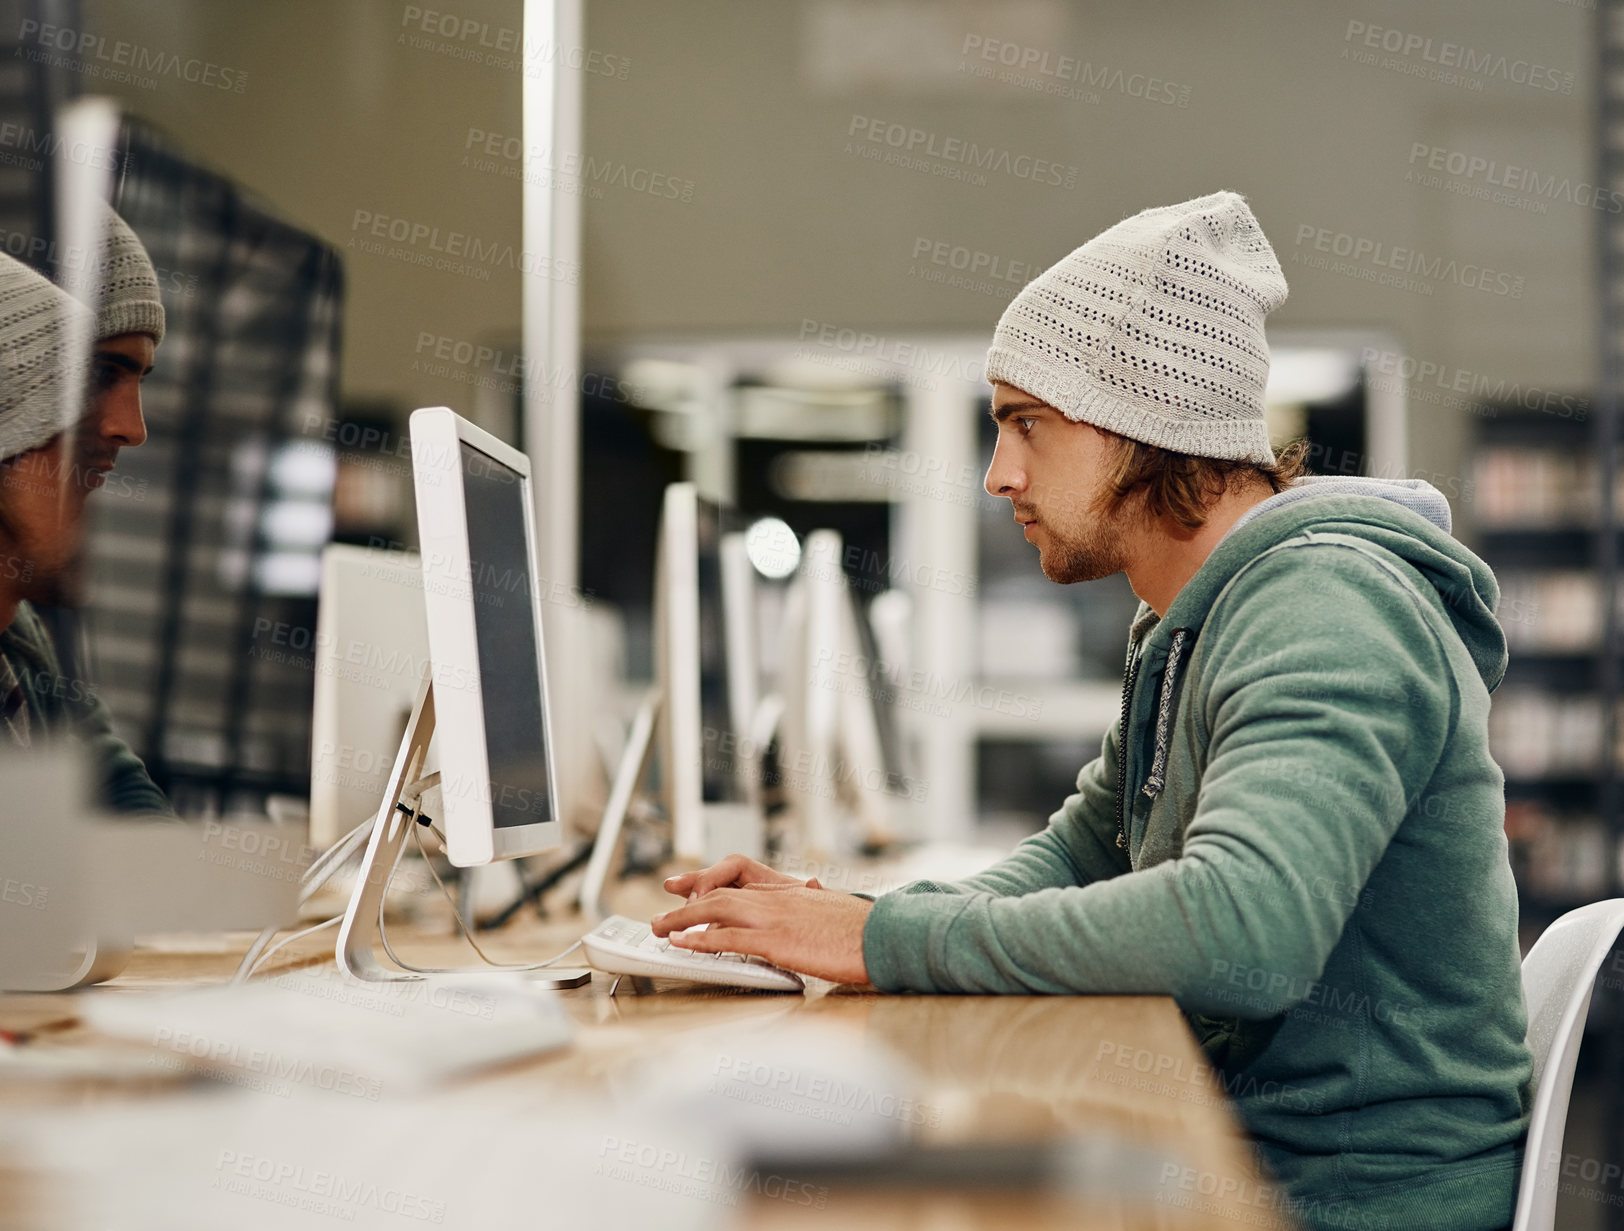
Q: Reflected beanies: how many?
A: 2